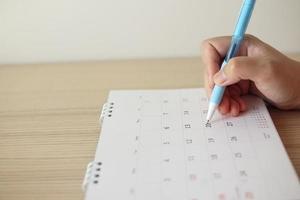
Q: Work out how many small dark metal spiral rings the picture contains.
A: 8